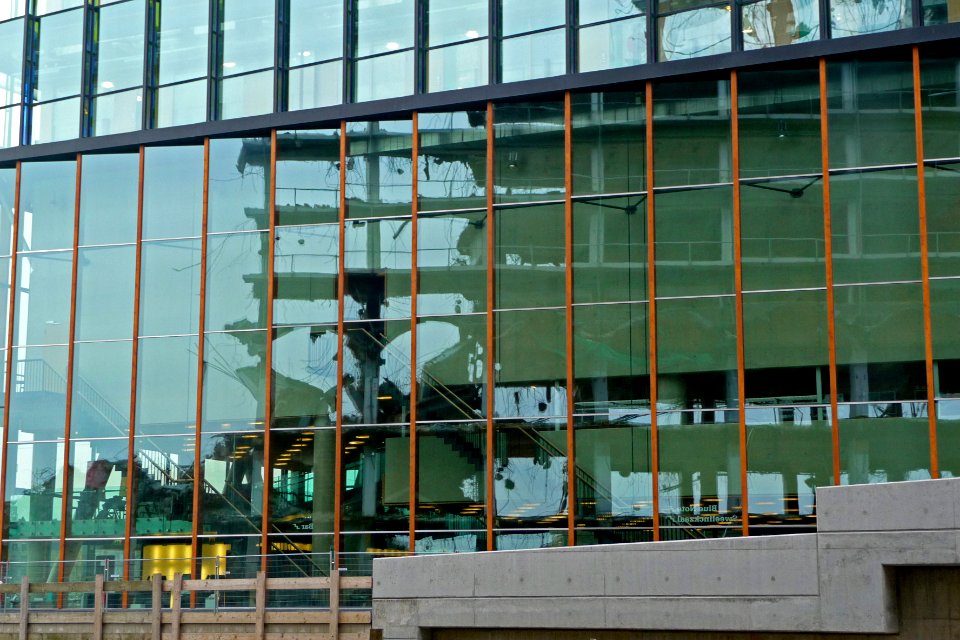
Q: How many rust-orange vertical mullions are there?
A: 13